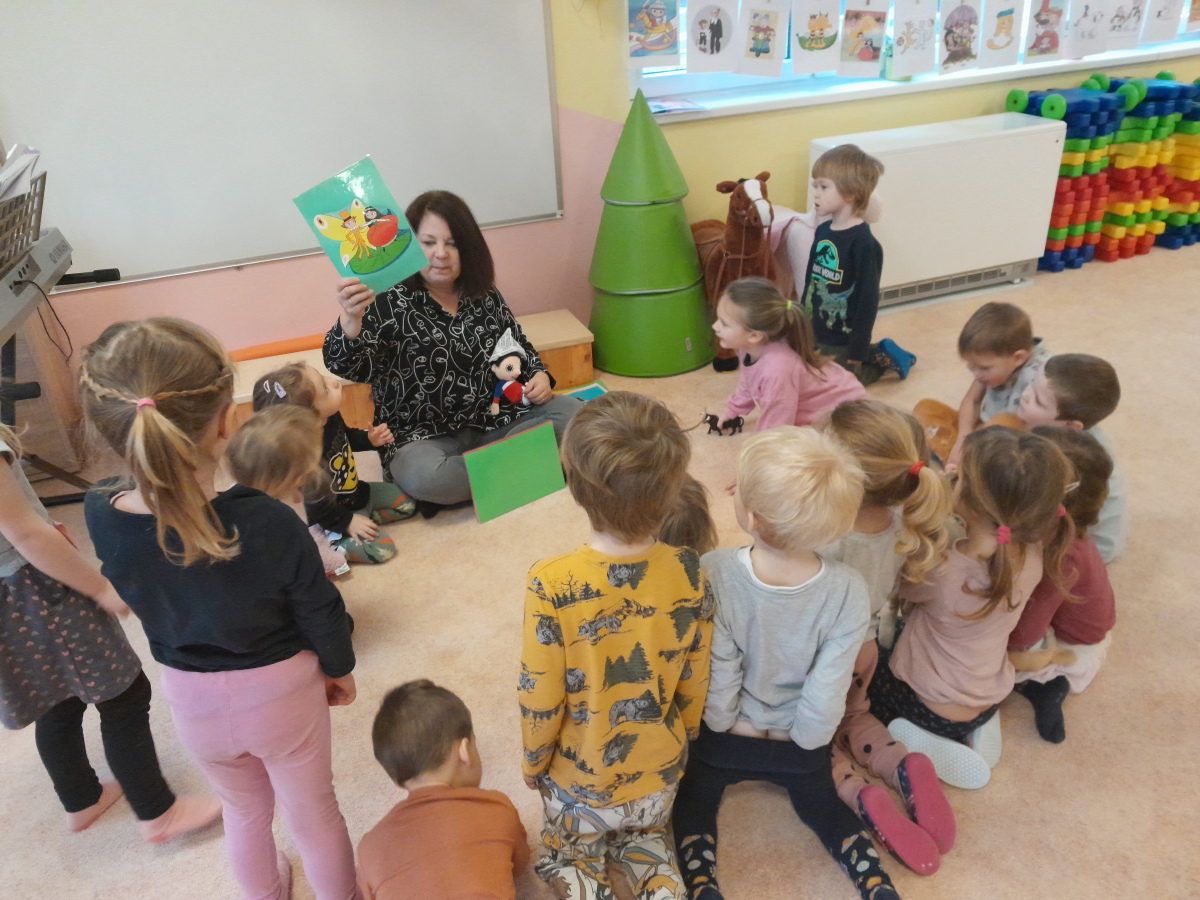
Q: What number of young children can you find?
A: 15